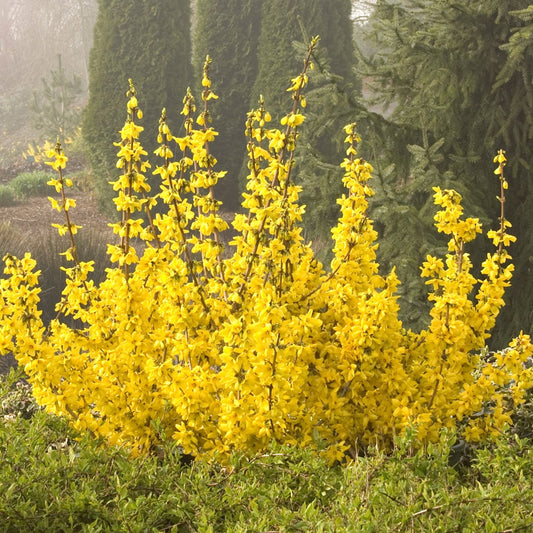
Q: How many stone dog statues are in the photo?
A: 0